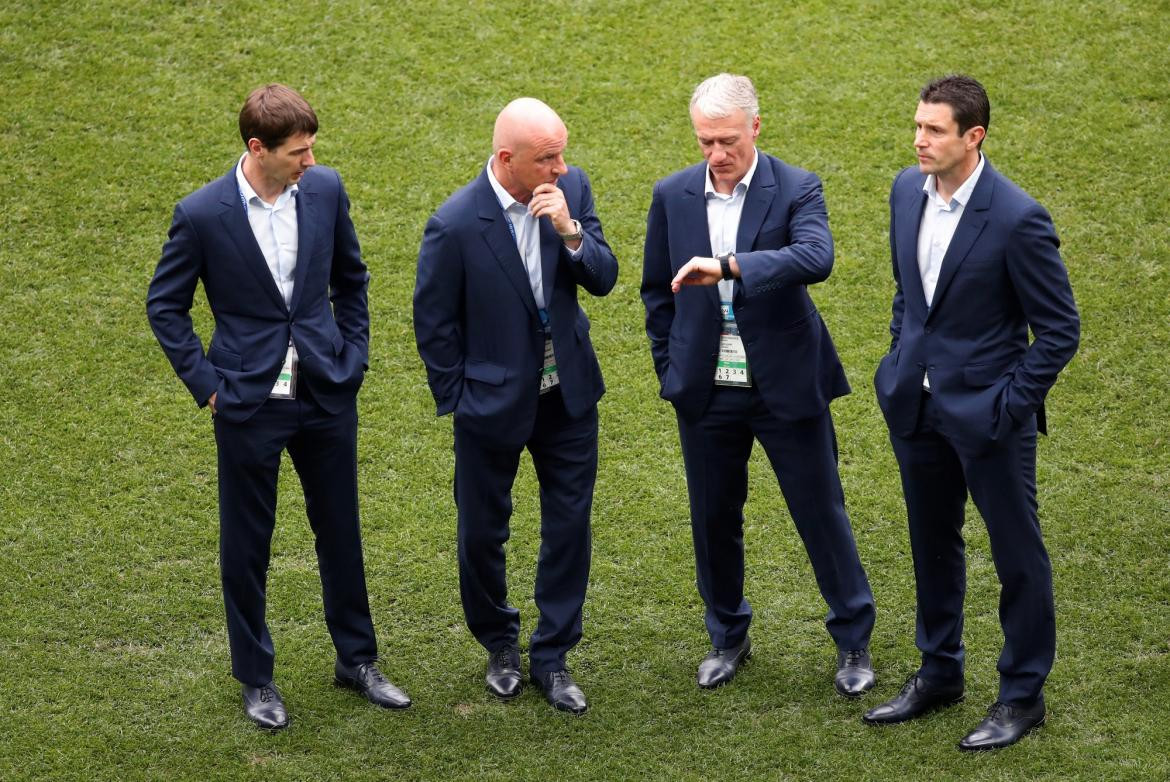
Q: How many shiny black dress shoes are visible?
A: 8